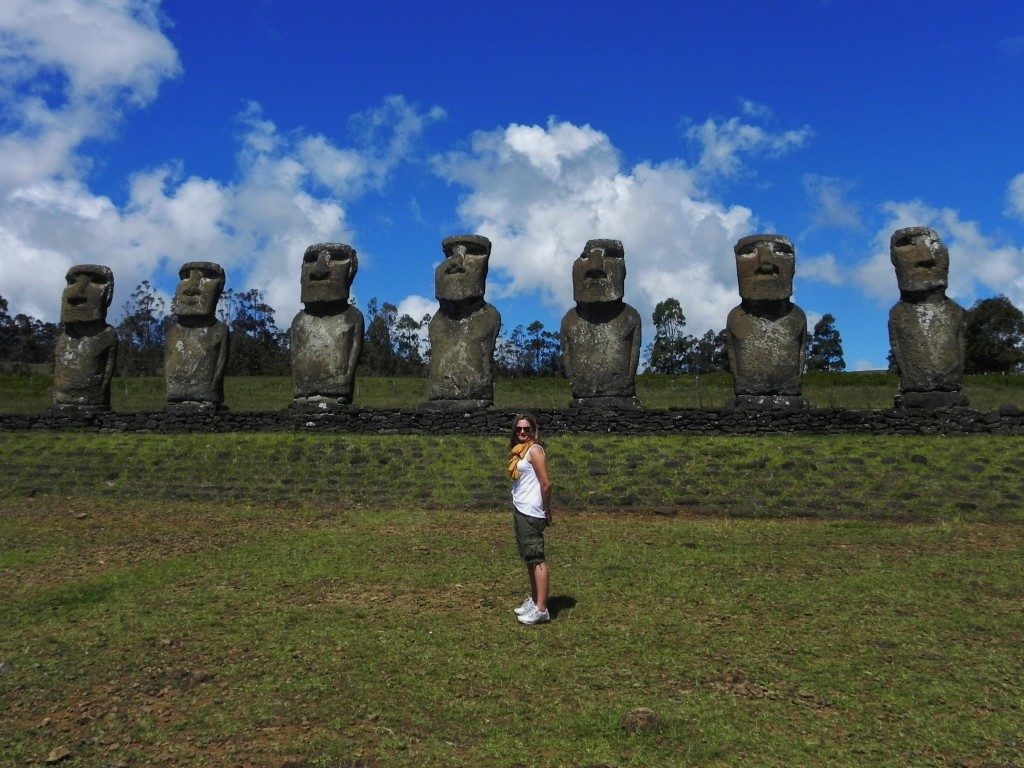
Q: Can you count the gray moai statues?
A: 7